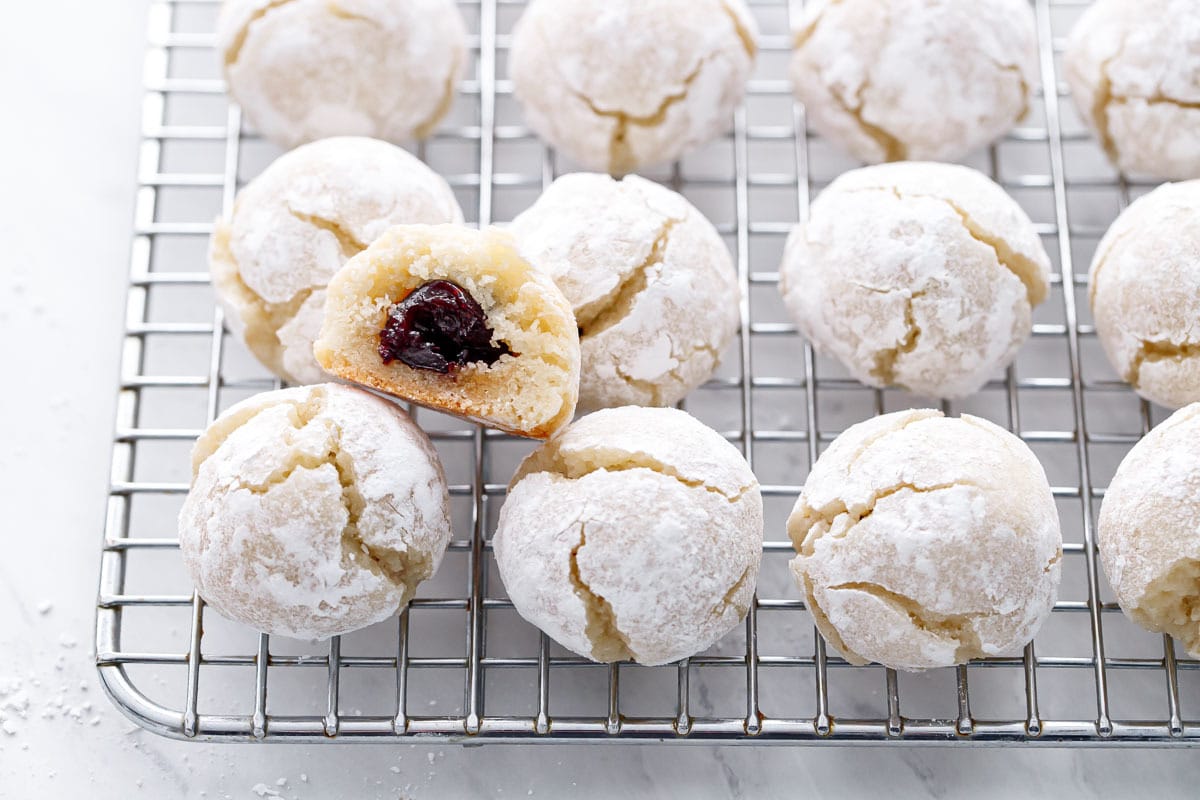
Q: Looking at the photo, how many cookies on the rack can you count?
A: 13